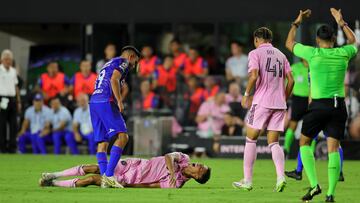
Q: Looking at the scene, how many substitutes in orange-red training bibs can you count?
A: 9